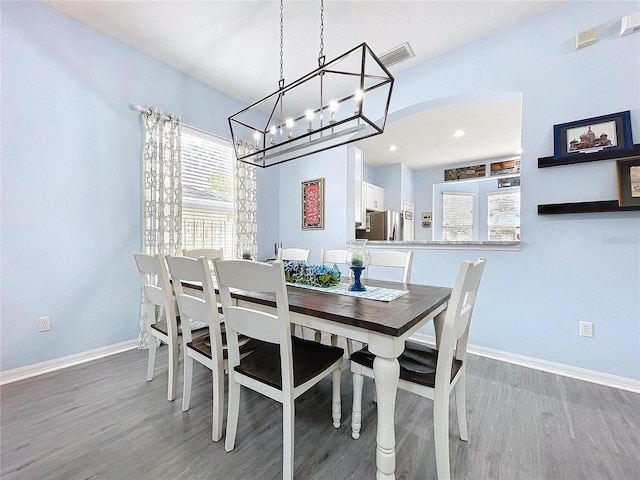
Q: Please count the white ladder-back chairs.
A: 8